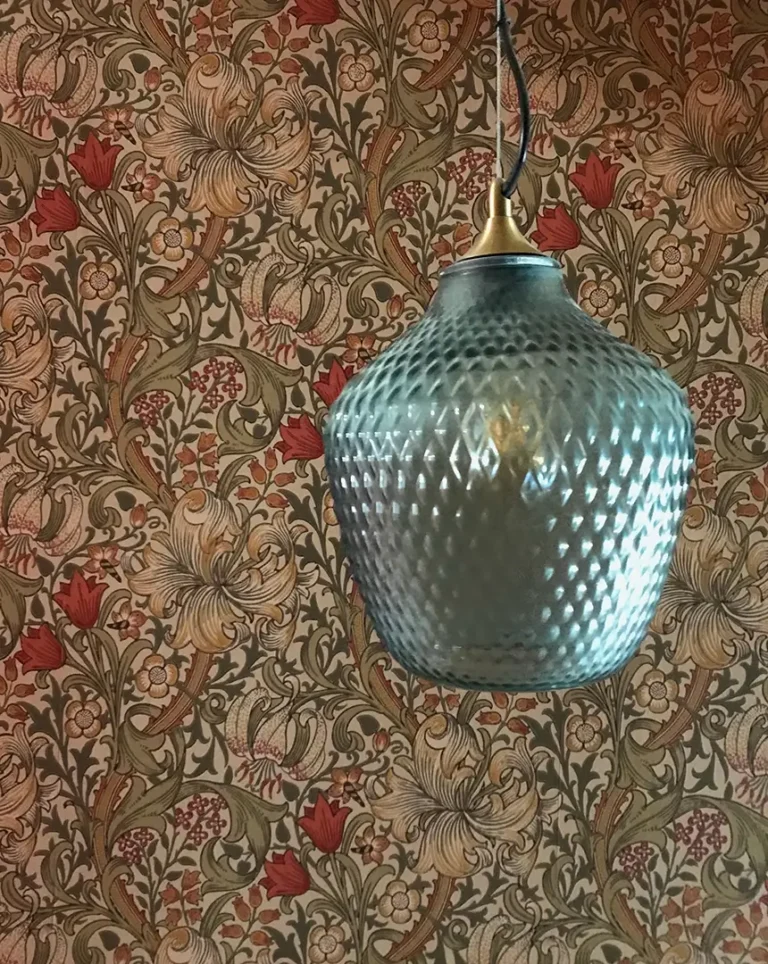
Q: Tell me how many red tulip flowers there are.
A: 11